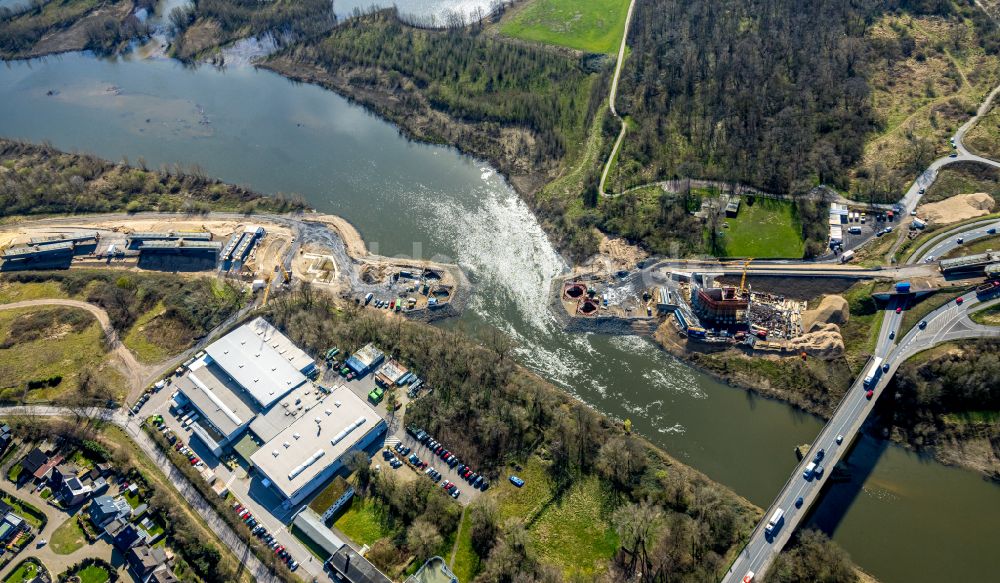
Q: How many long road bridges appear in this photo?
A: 1